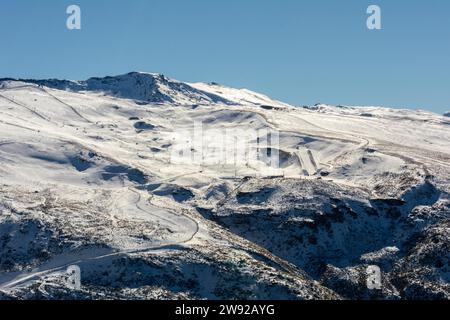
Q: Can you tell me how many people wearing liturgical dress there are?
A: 0